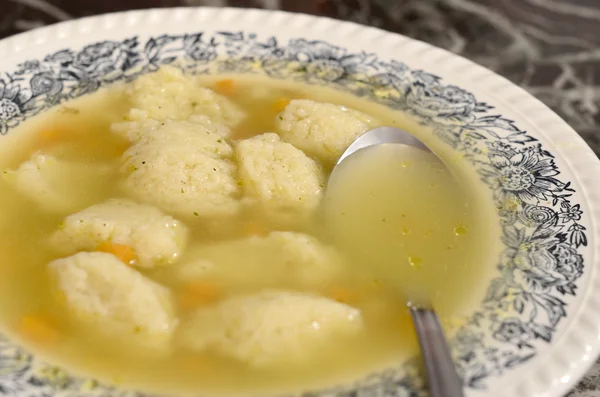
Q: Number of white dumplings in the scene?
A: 9